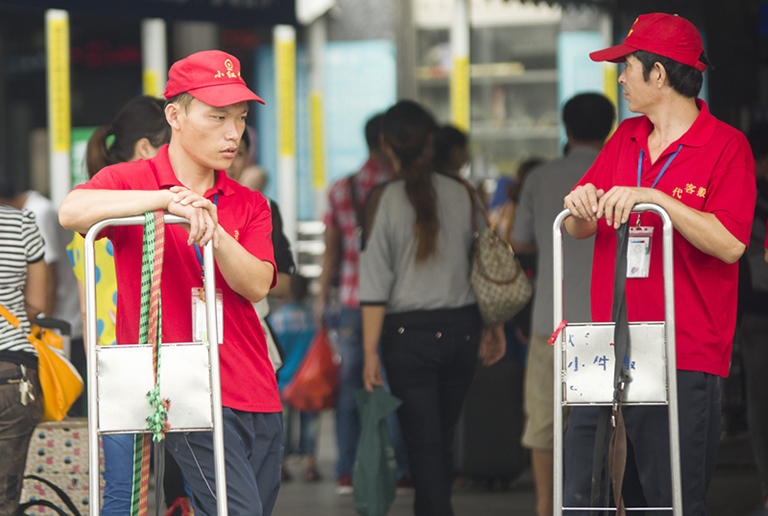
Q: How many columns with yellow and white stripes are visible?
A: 6